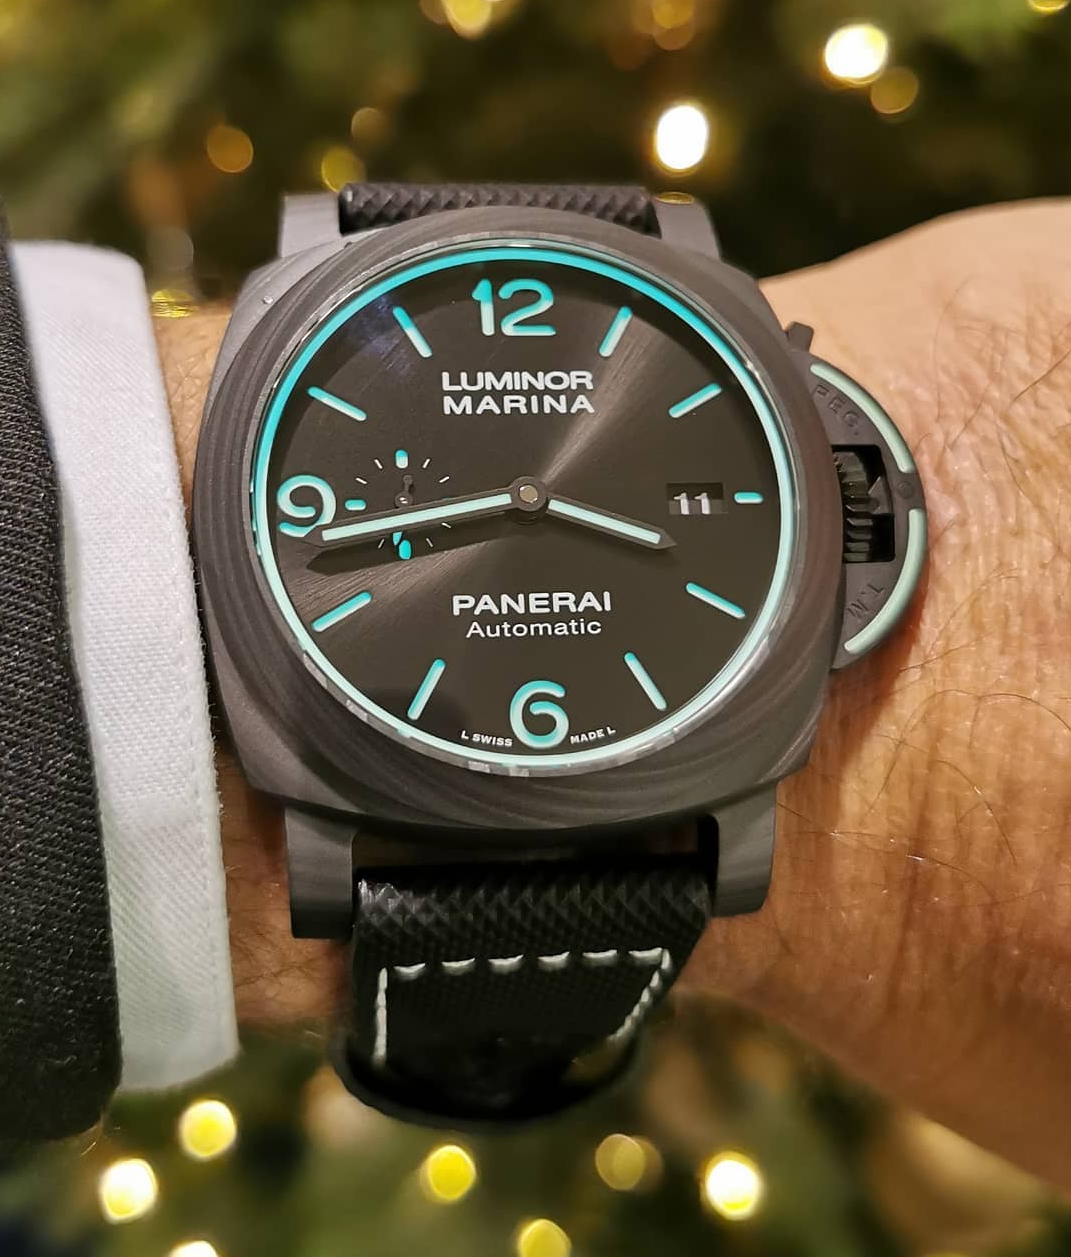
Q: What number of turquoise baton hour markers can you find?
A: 9